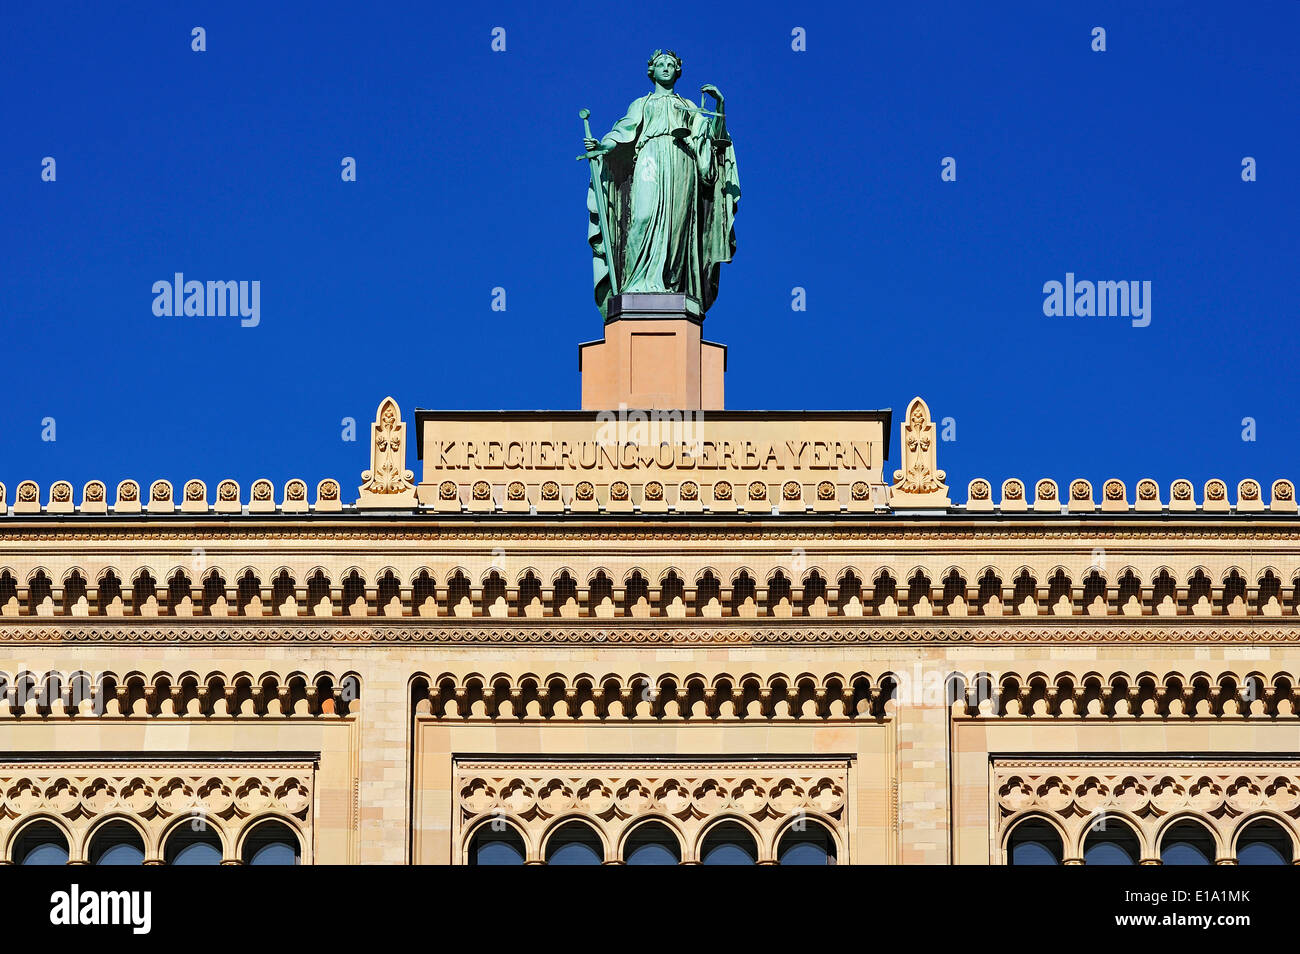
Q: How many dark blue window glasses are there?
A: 13